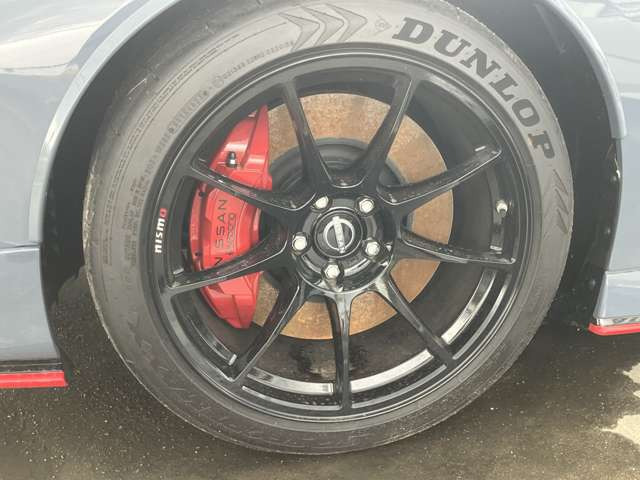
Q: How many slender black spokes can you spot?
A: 9